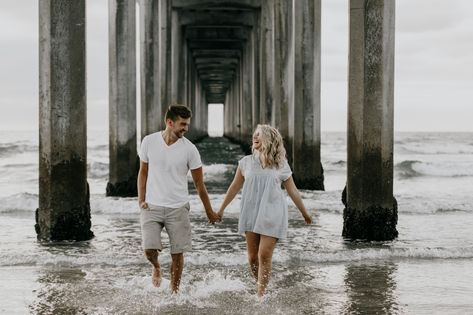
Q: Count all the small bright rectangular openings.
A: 1